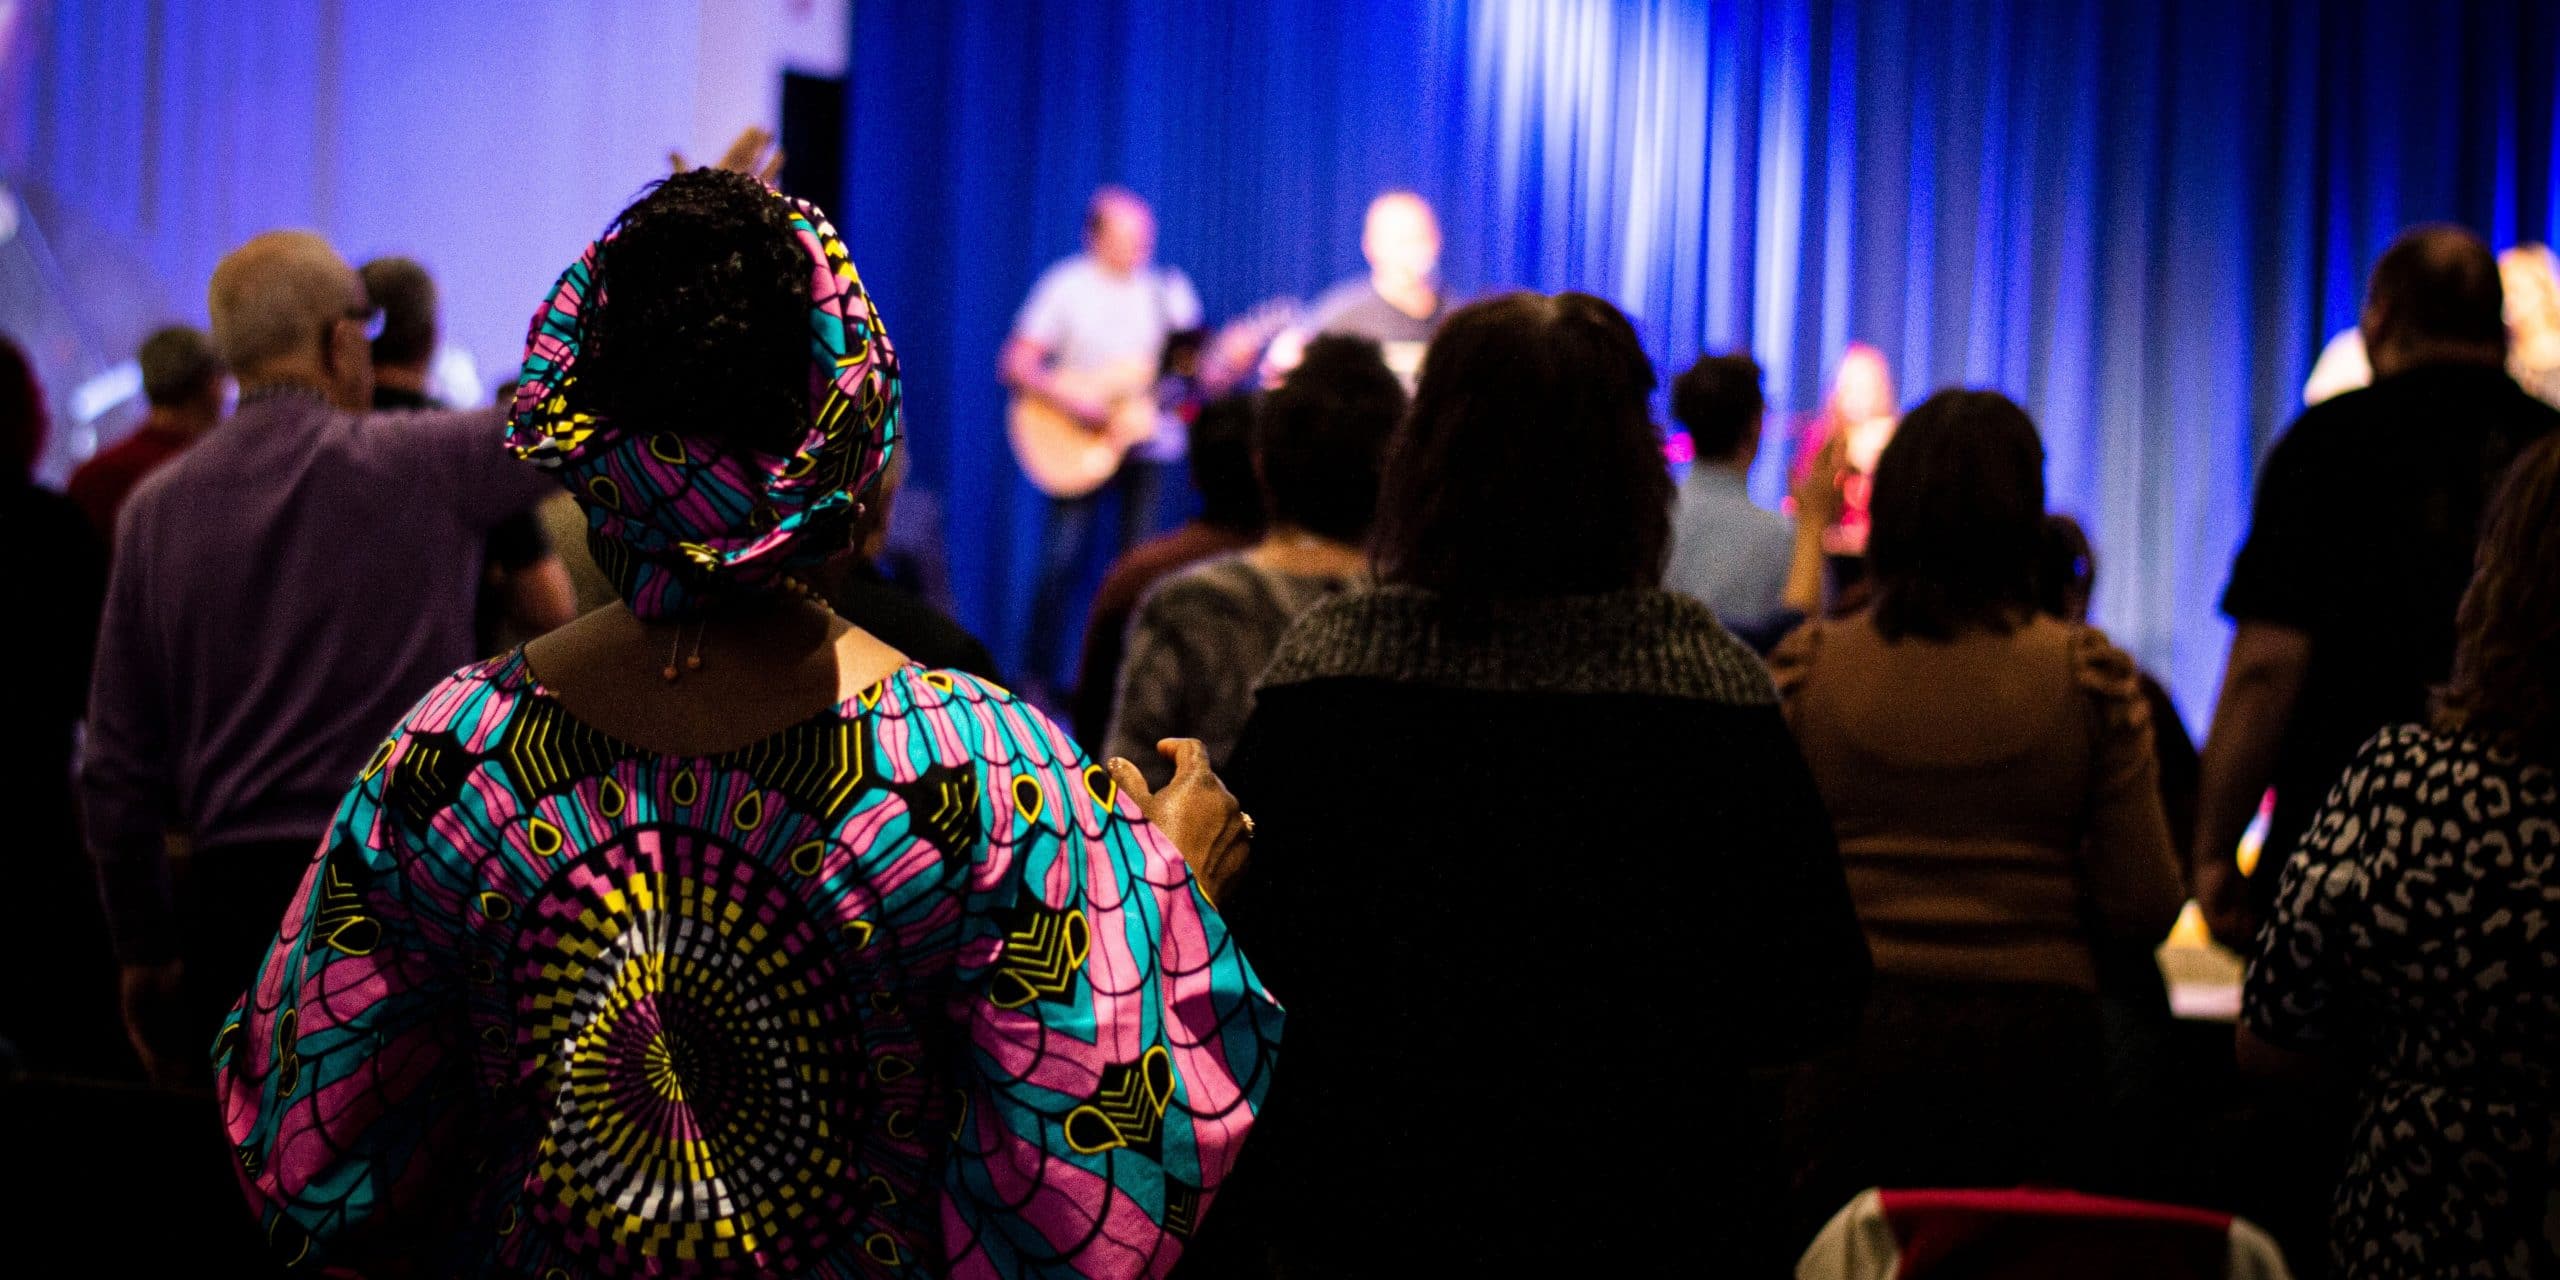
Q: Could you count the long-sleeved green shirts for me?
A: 0